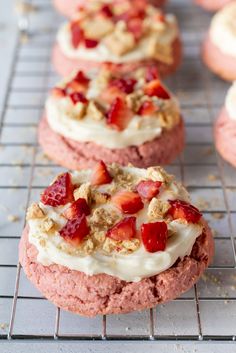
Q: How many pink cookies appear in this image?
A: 7